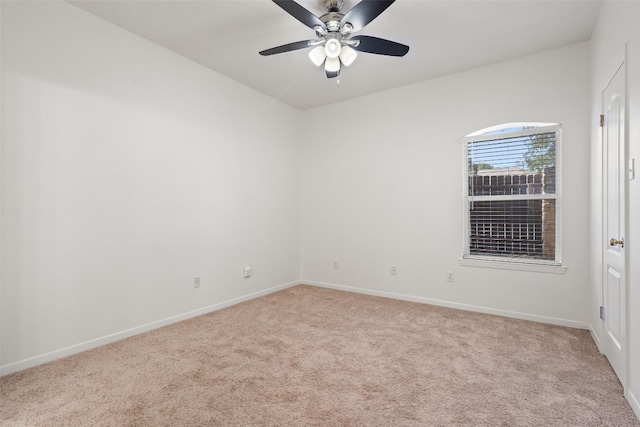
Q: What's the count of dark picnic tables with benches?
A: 0